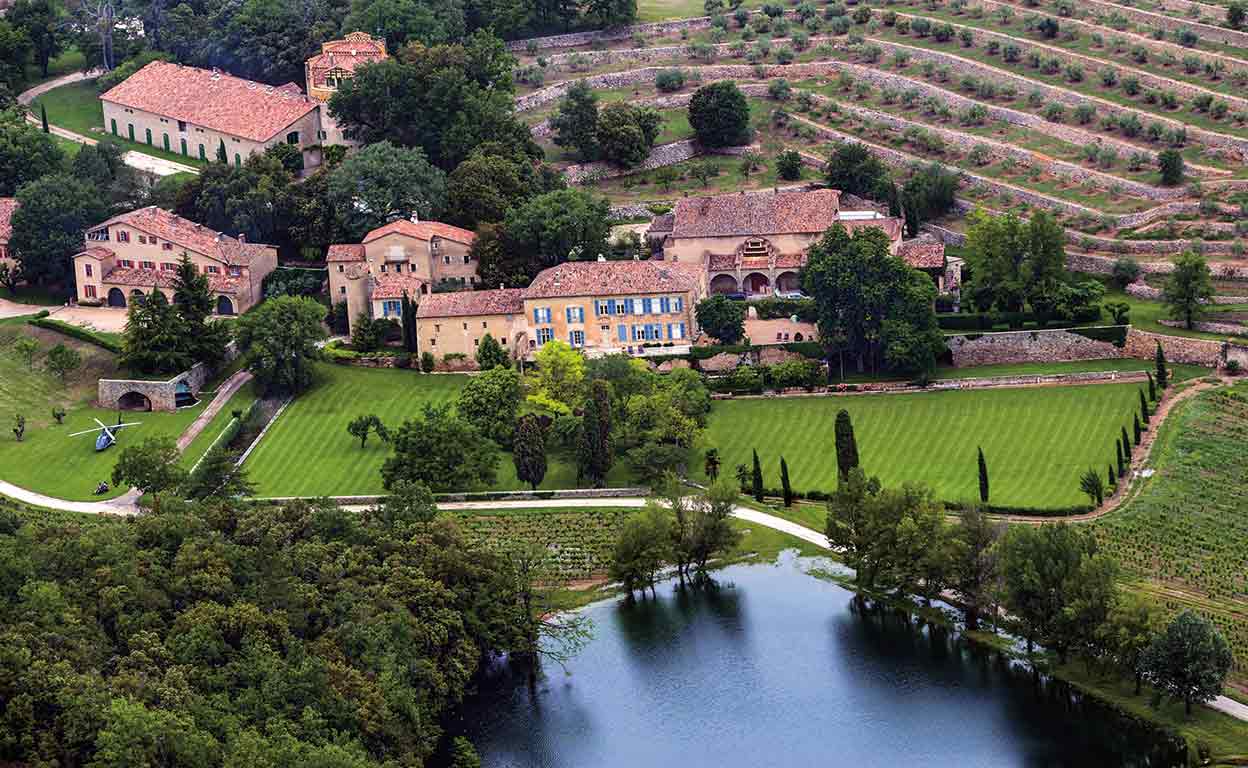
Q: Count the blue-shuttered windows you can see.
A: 14